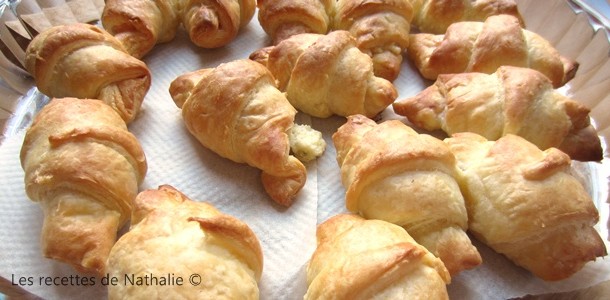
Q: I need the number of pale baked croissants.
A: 15